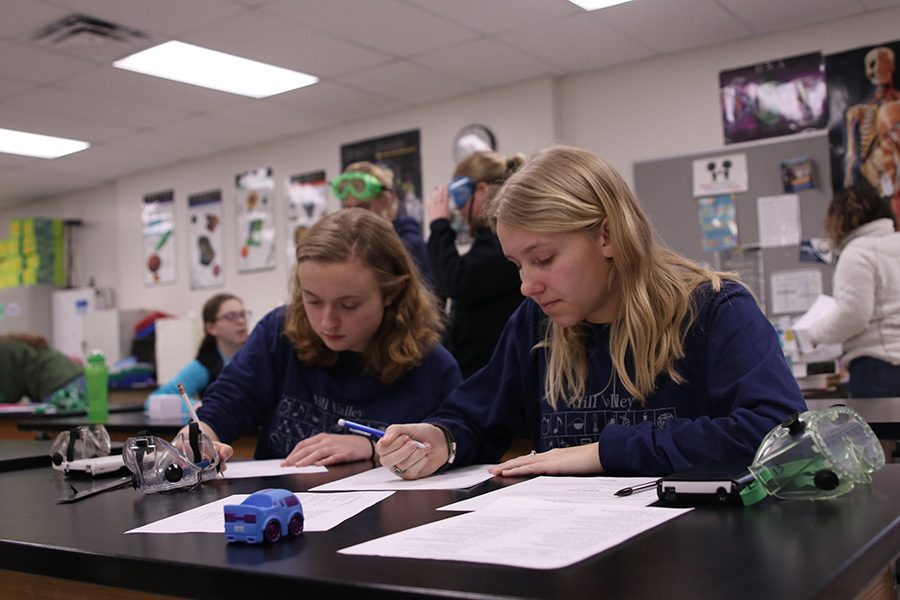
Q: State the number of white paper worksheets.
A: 5